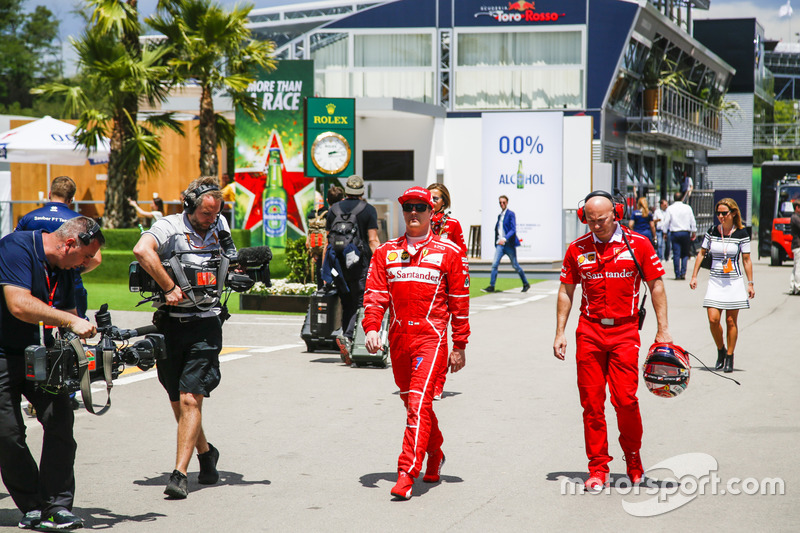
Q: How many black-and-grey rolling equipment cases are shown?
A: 2